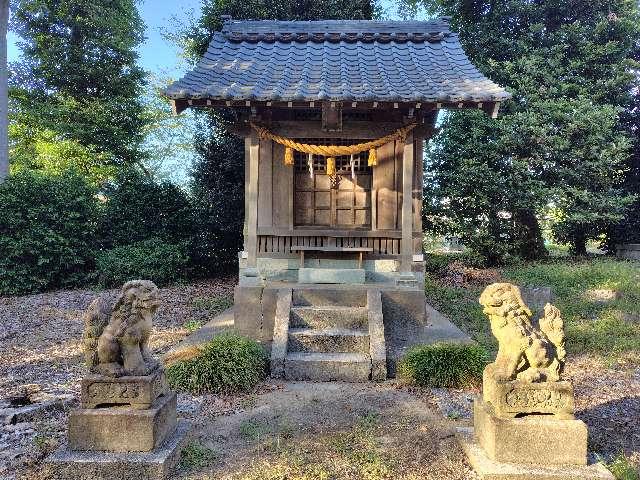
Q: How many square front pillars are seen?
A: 2